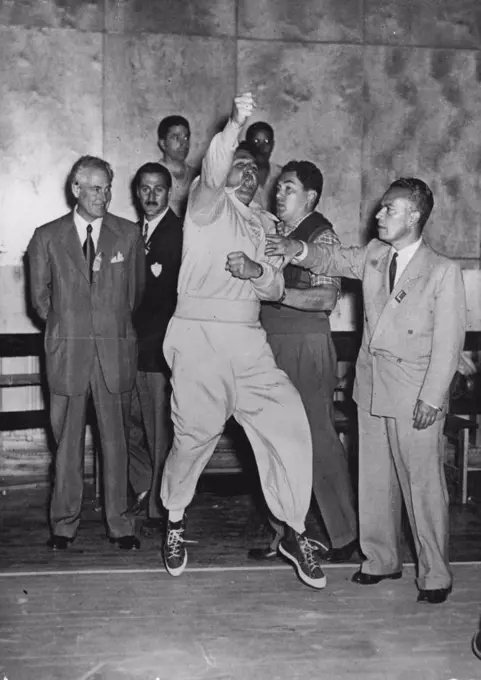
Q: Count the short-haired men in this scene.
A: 7